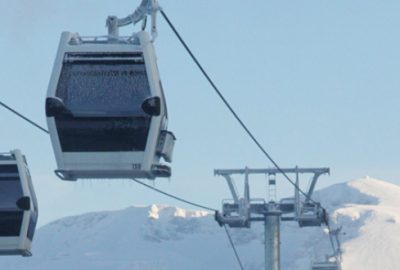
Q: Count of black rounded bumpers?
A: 3